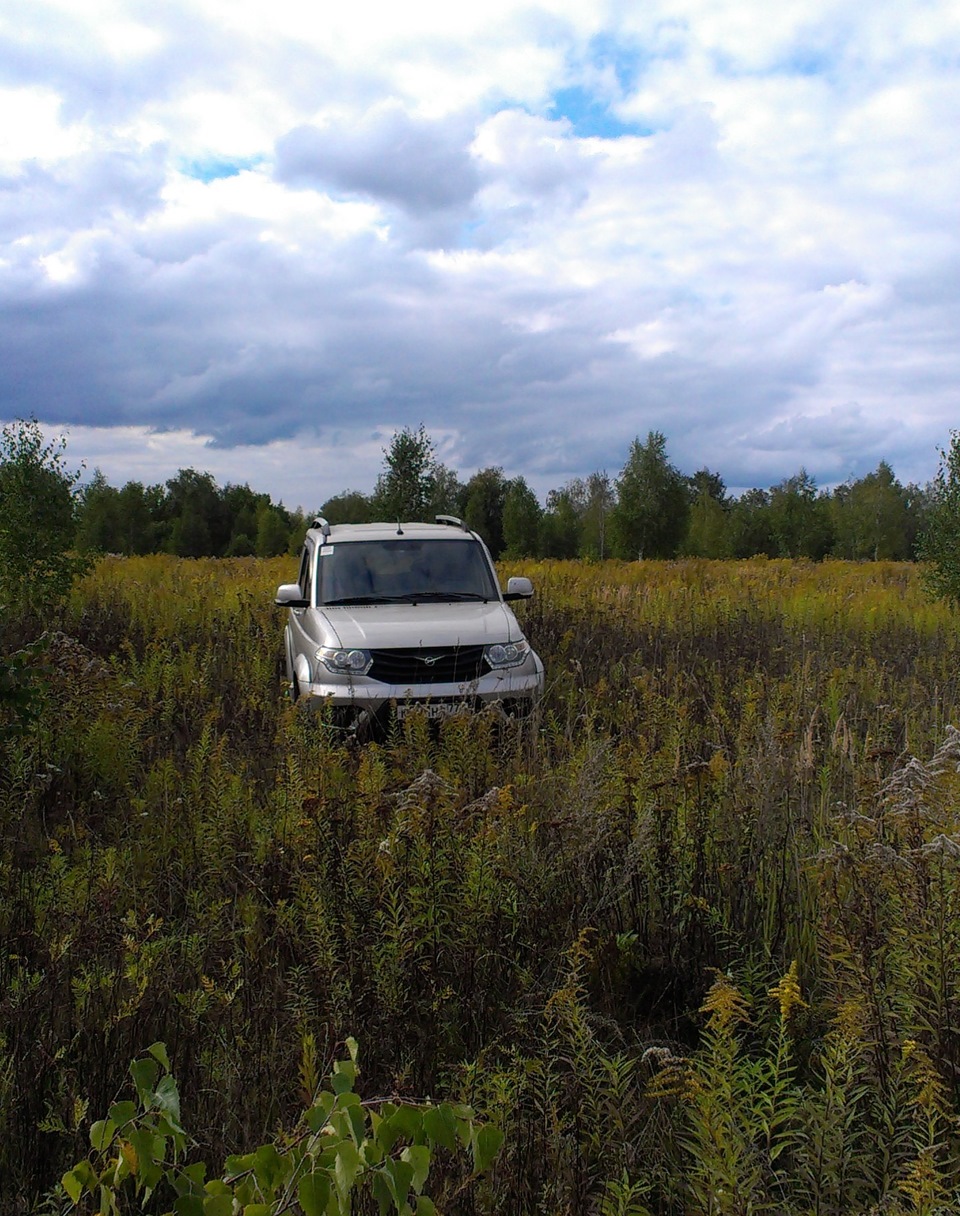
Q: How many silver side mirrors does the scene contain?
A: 2